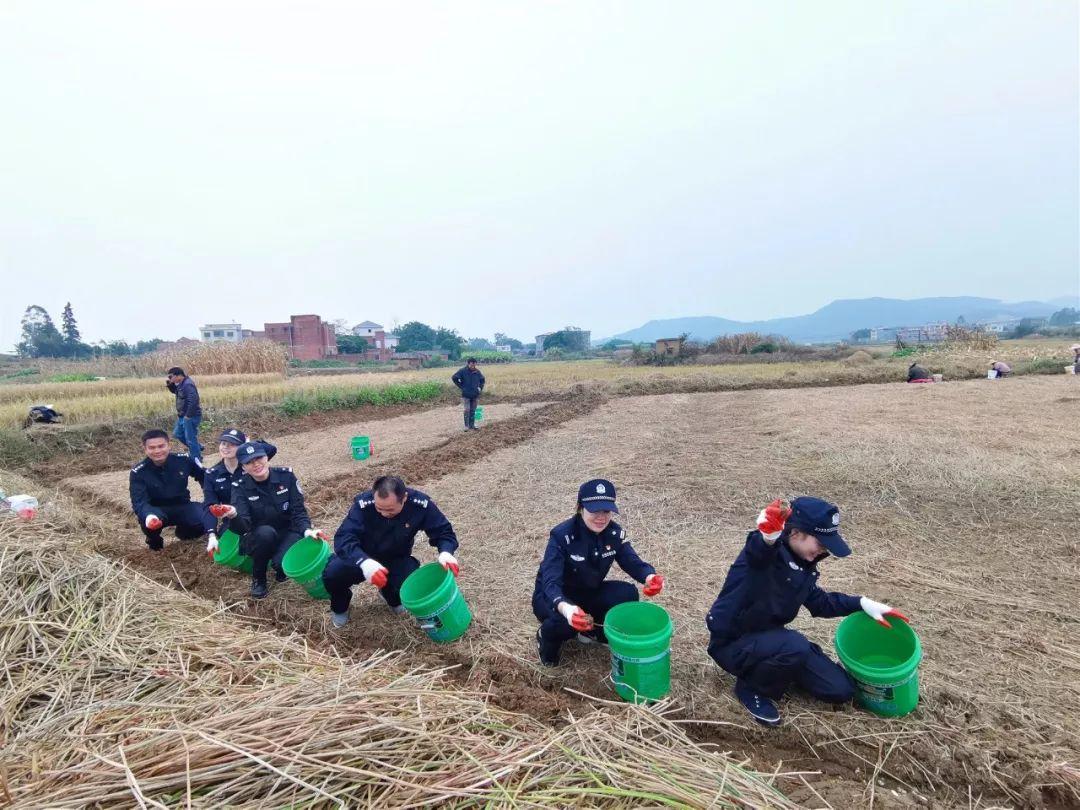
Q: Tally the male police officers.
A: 2